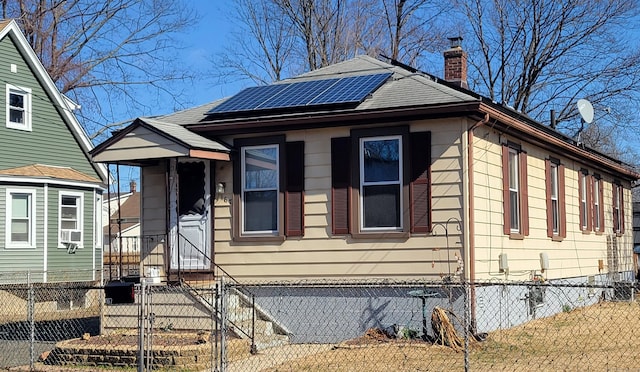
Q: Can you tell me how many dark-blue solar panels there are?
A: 3